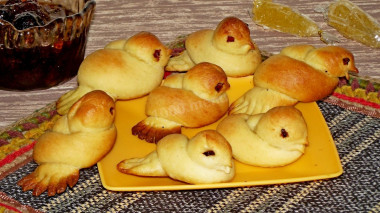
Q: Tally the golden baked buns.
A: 7